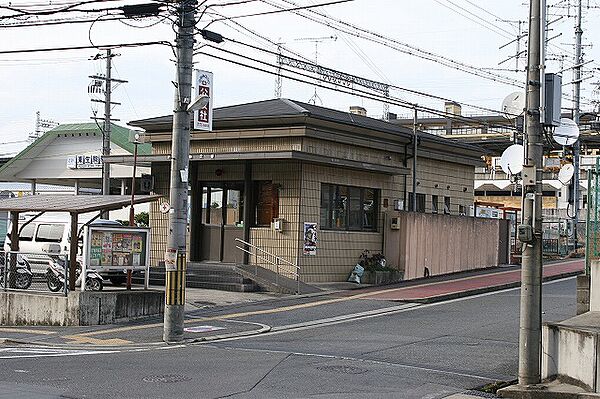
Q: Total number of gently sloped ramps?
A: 1